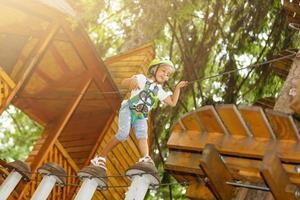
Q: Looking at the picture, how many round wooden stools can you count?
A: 4